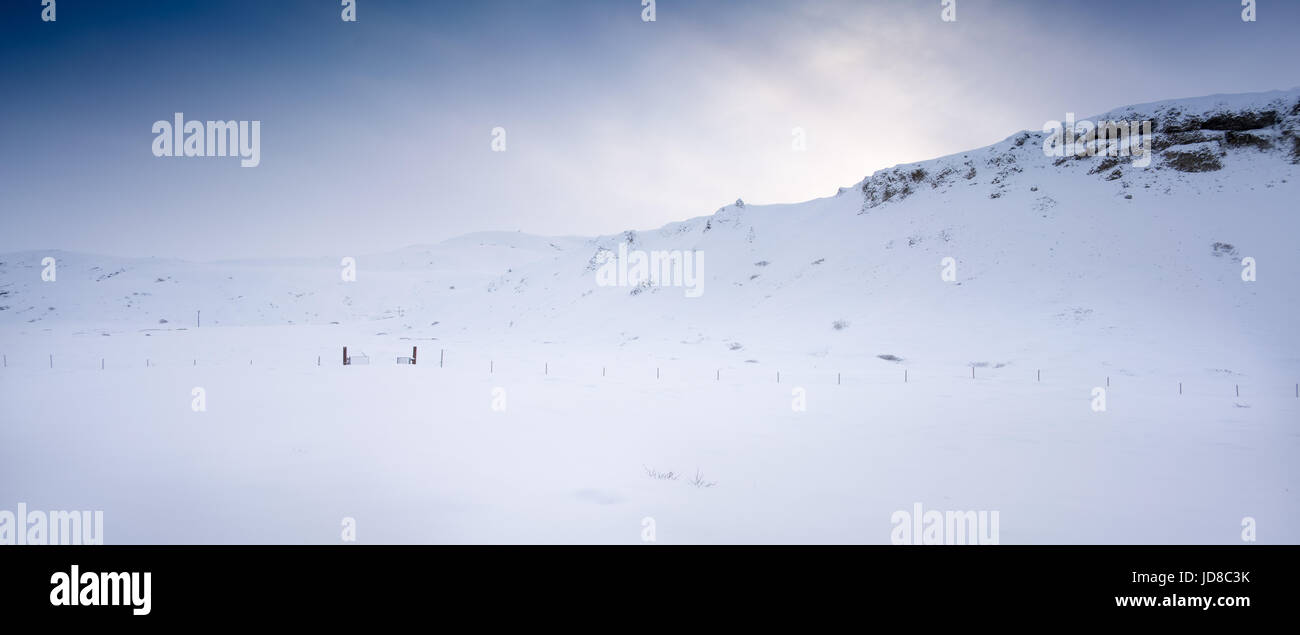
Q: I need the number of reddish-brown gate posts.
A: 2